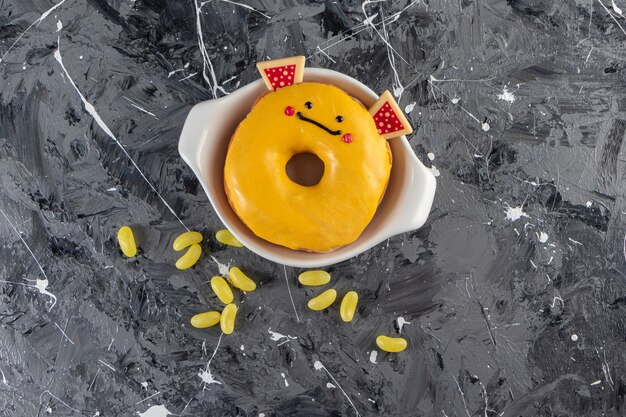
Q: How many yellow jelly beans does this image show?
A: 12